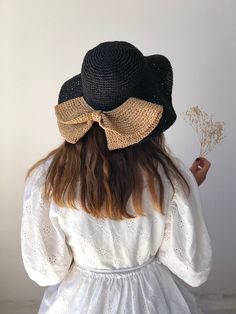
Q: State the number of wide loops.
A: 2